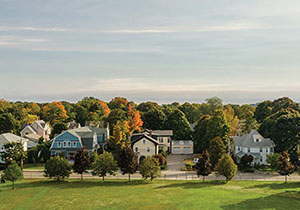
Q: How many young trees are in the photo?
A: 9